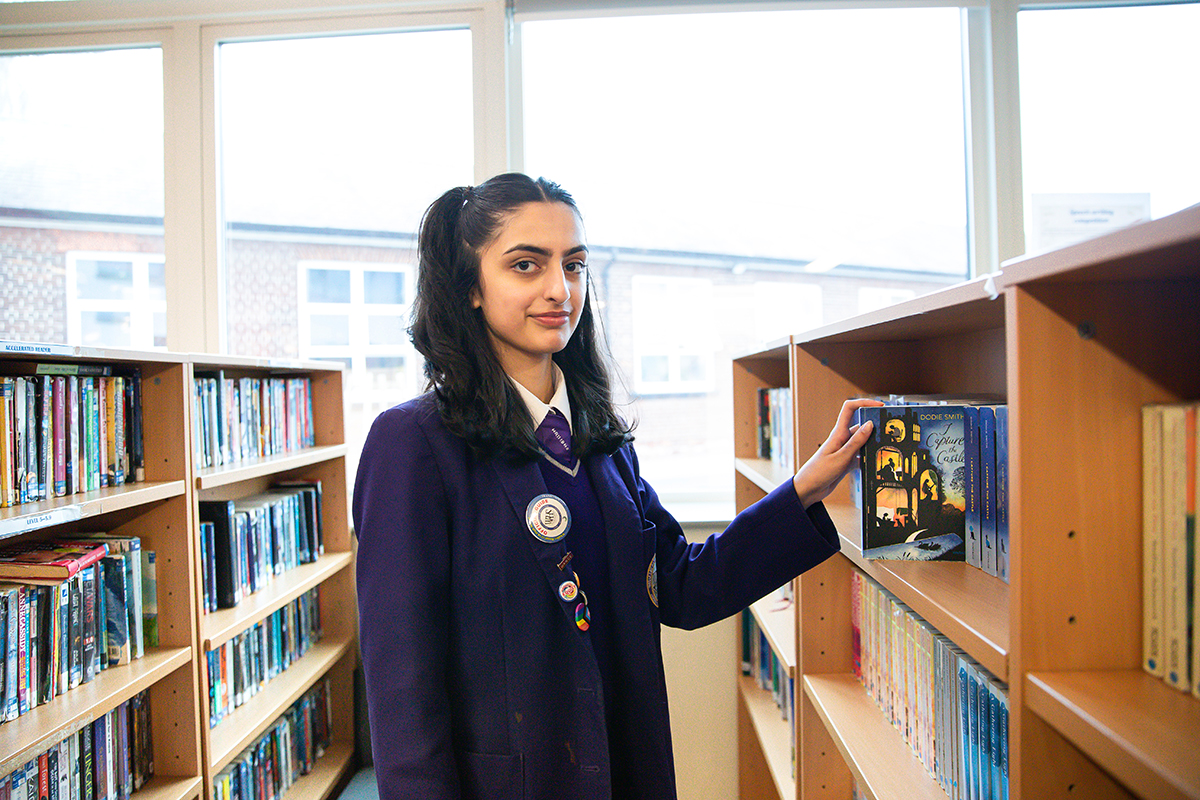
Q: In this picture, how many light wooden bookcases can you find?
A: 5